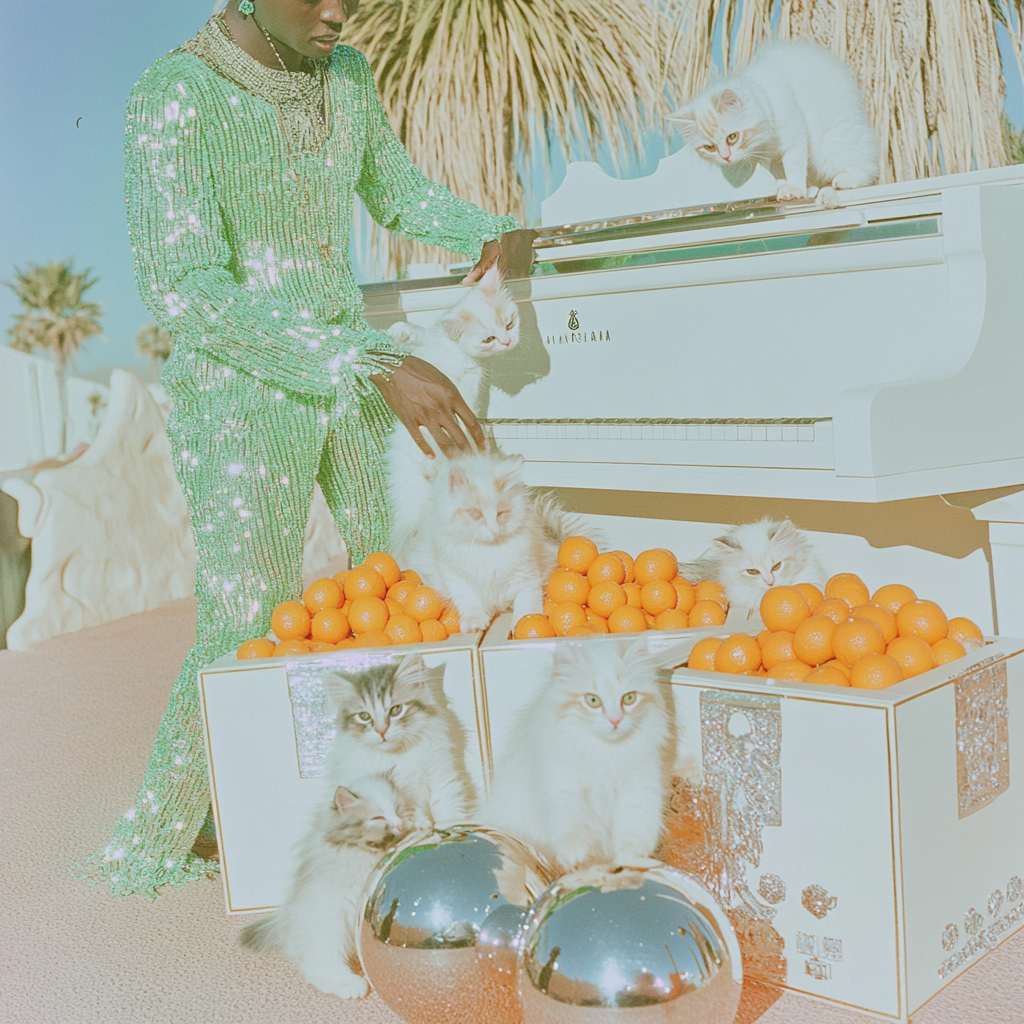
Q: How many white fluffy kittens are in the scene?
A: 7